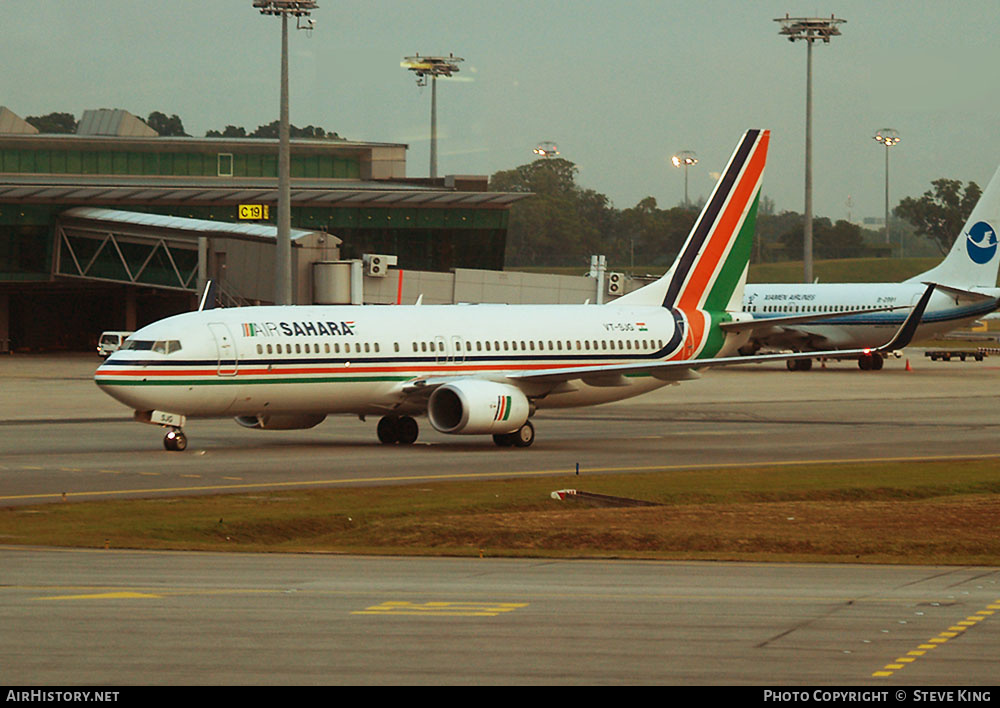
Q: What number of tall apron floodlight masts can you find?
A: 6